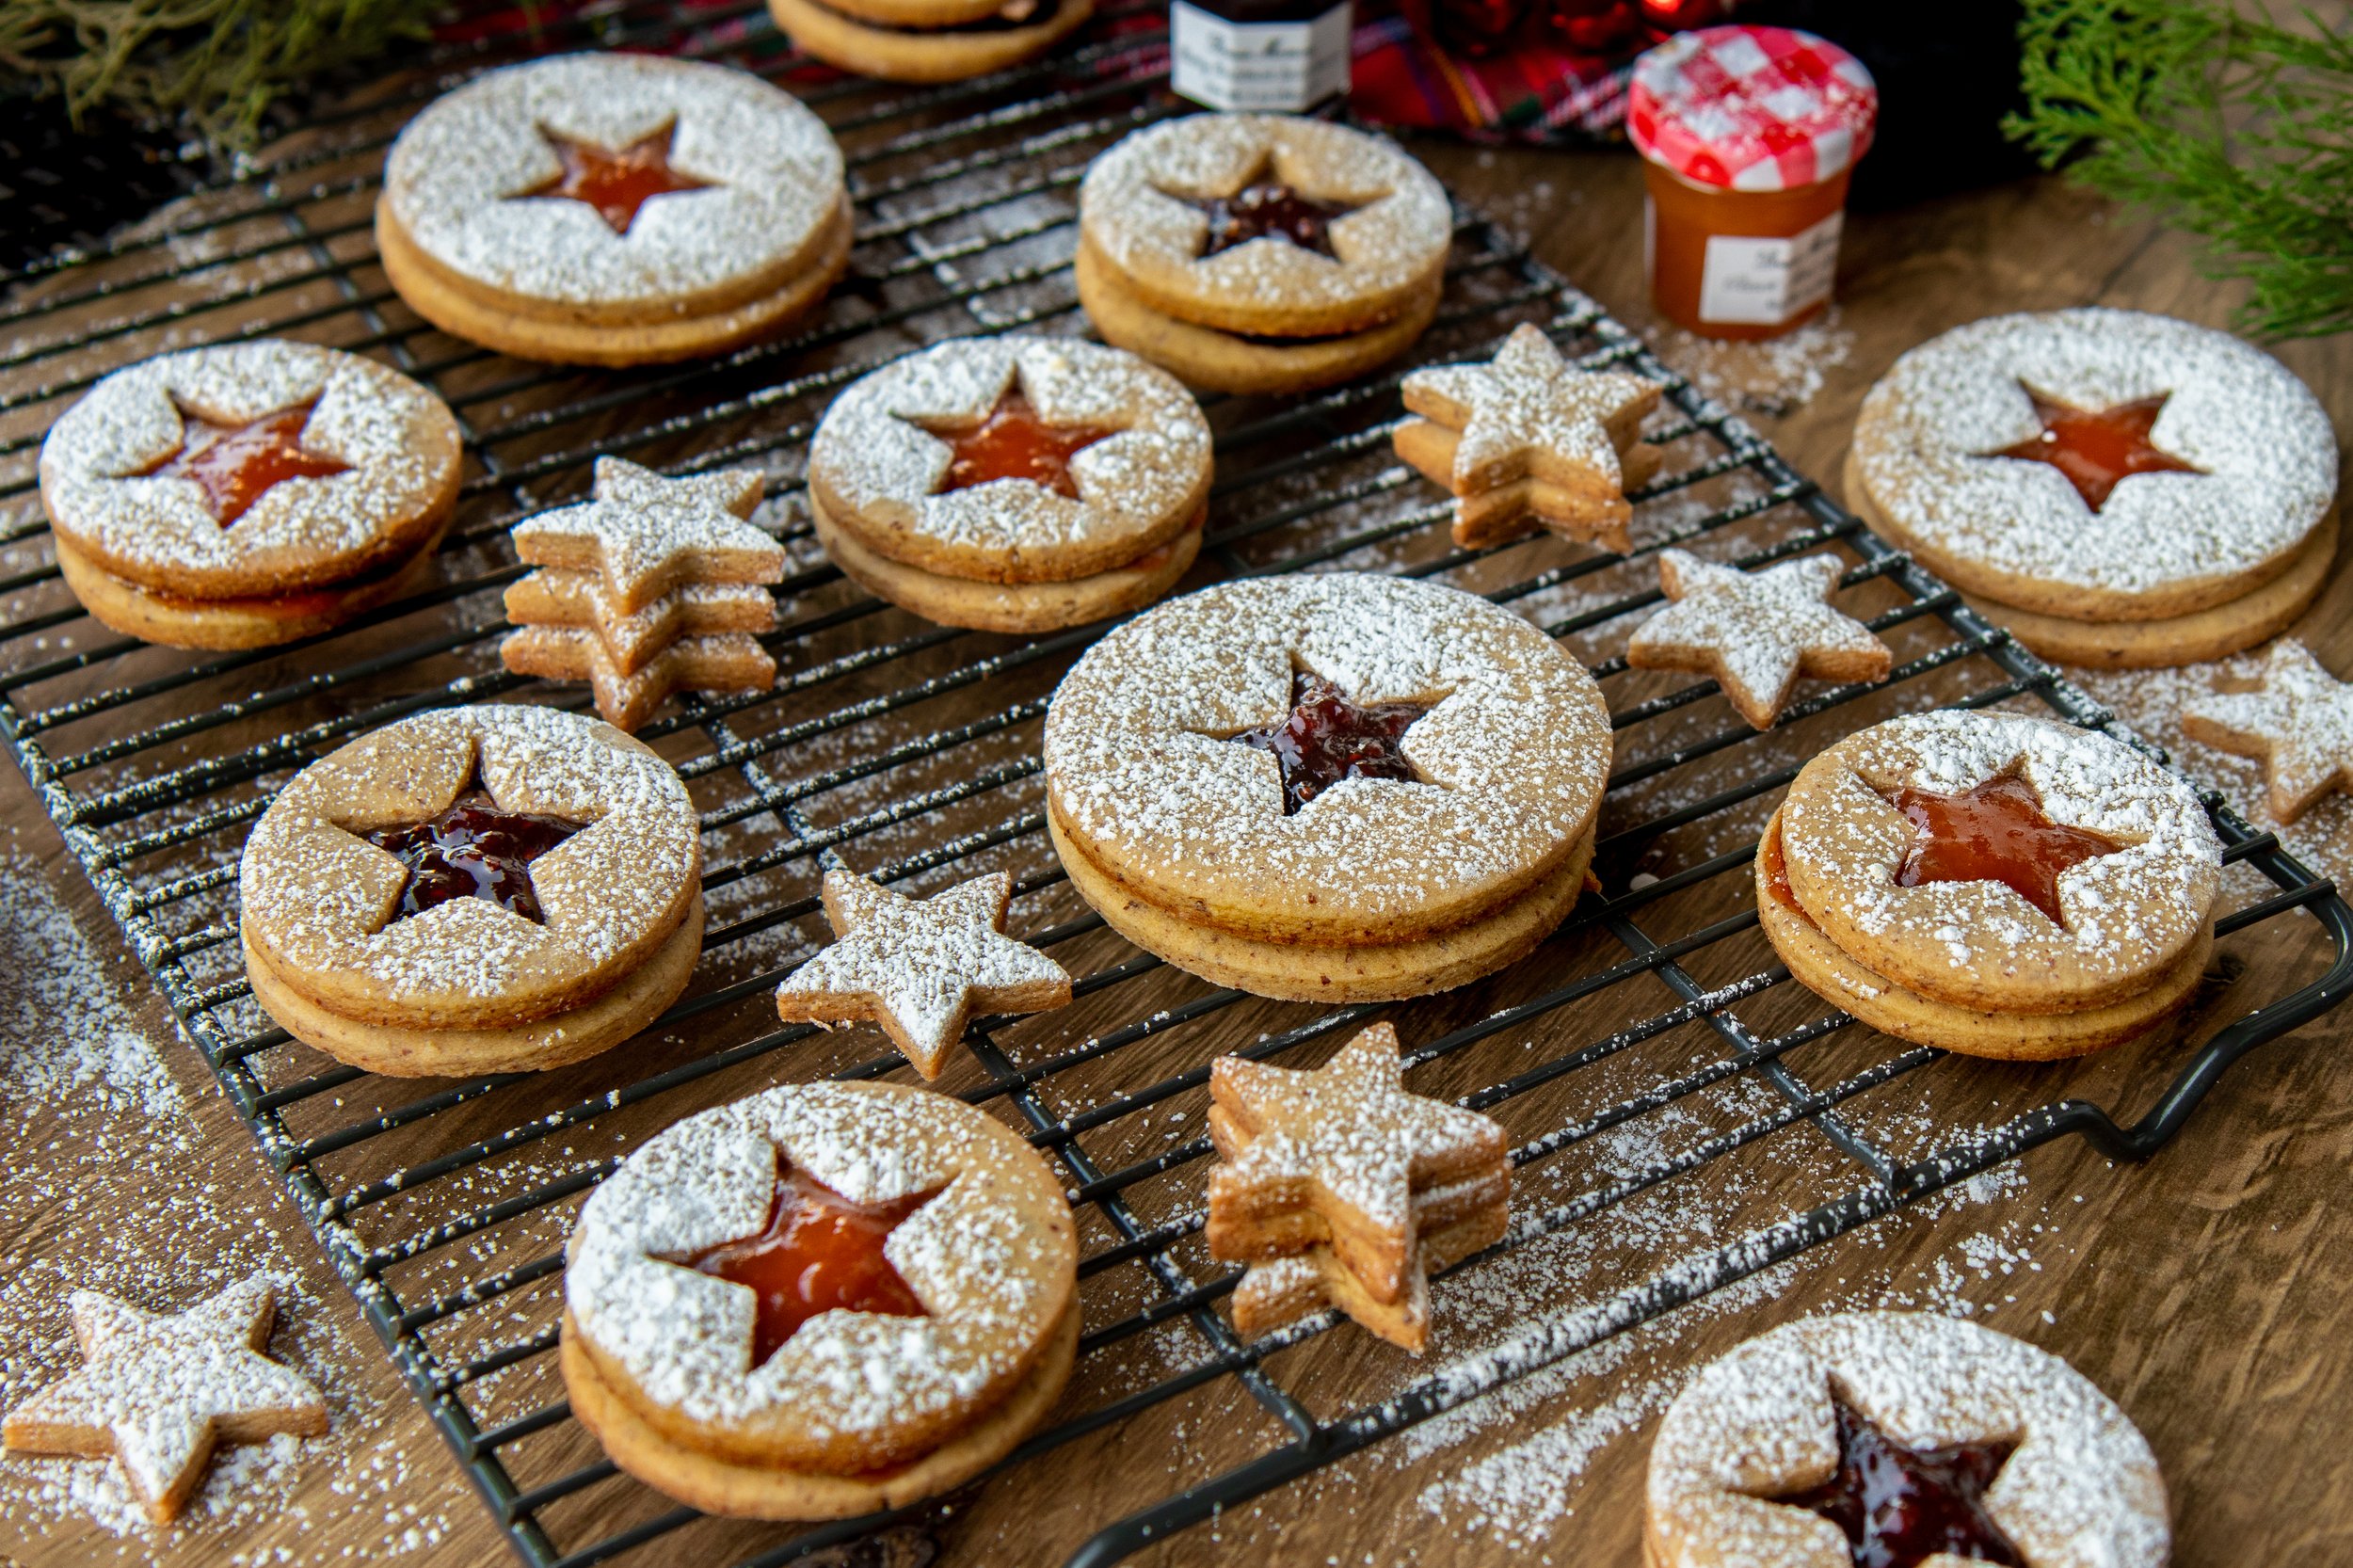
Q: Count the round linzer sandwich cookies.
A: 11